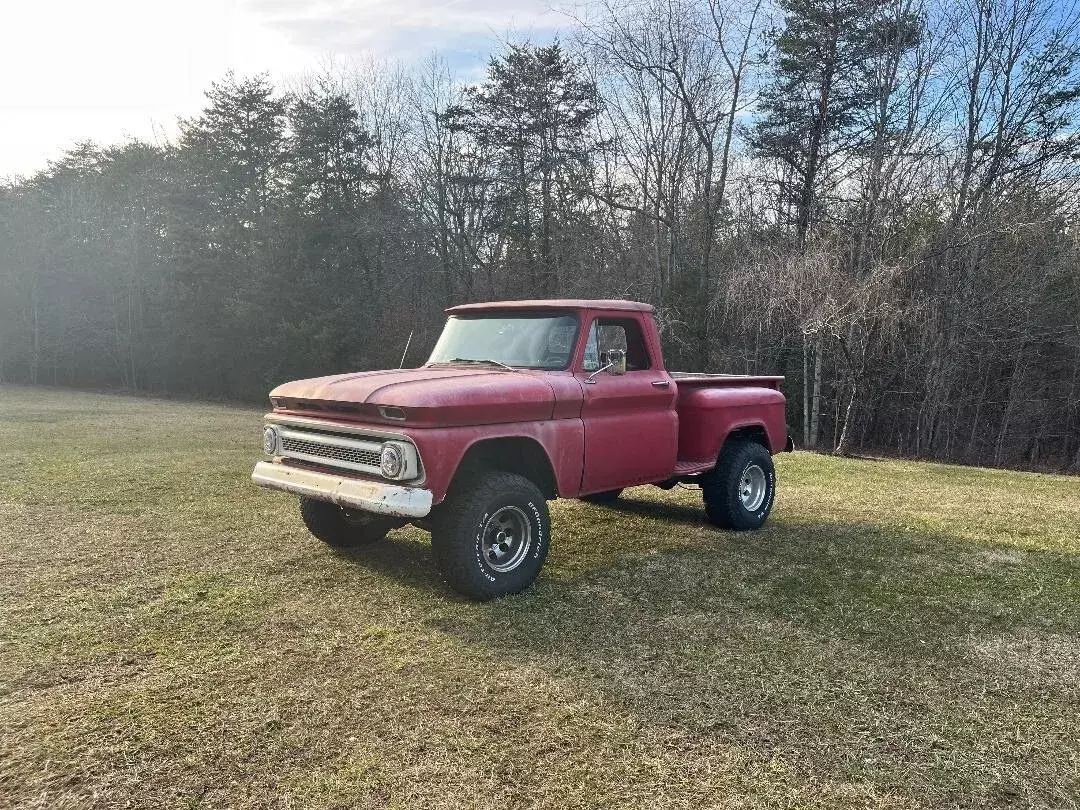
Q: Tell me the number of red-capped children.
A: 0